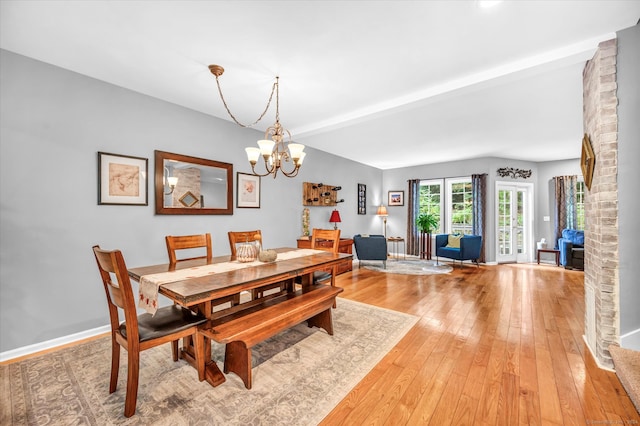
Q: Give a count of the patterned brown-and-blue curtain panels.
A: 3